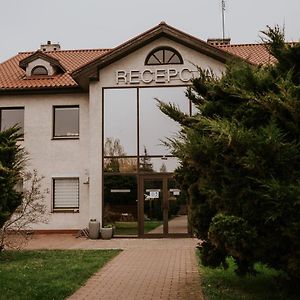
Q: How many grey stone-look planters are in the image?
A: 2